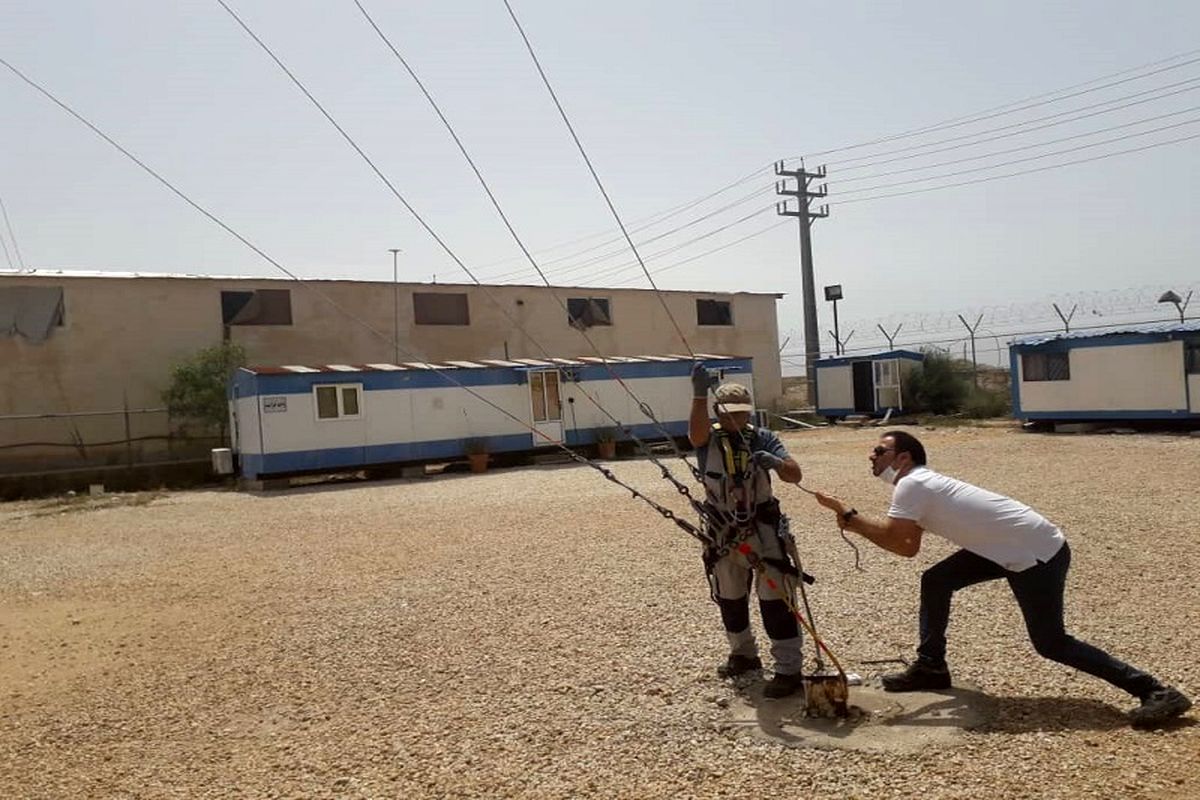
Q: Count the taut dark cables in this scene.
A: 4